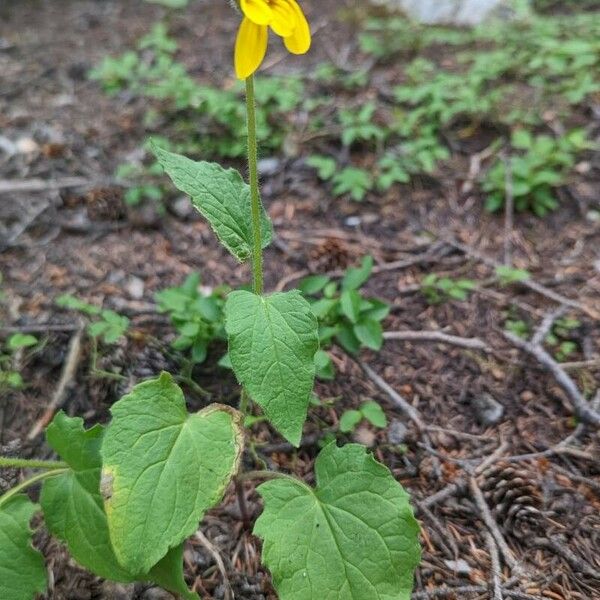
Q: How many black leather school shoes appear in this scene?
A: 0